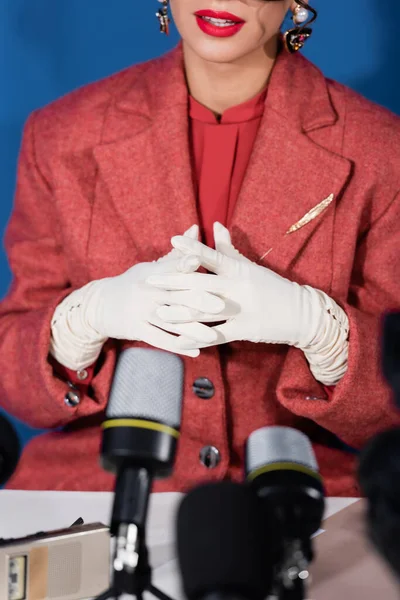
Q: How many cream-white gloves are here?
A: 2